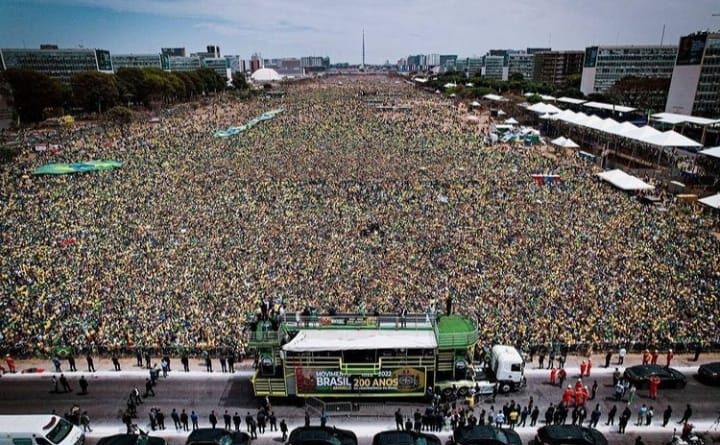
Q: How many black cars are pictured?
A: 8